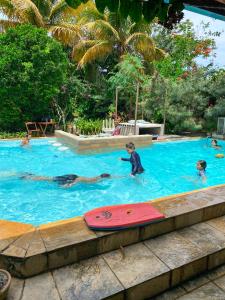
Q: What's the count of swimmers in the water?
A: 5